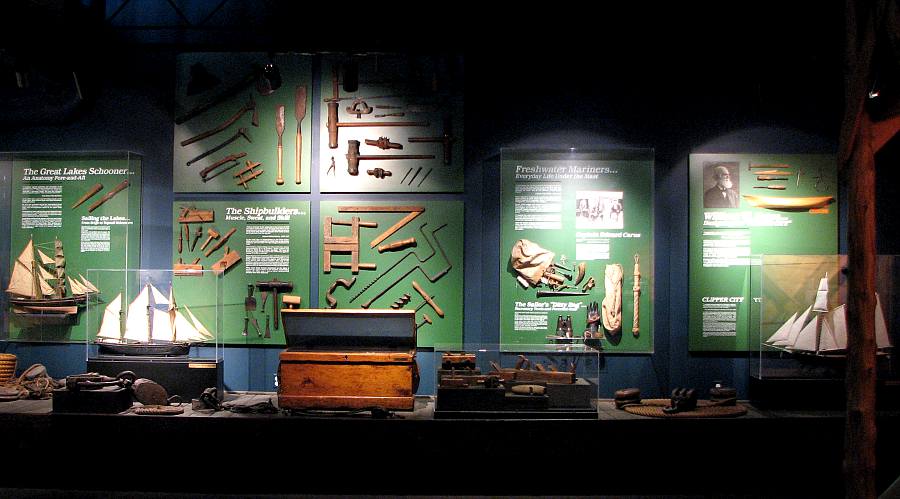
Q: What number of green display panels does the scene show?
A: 7